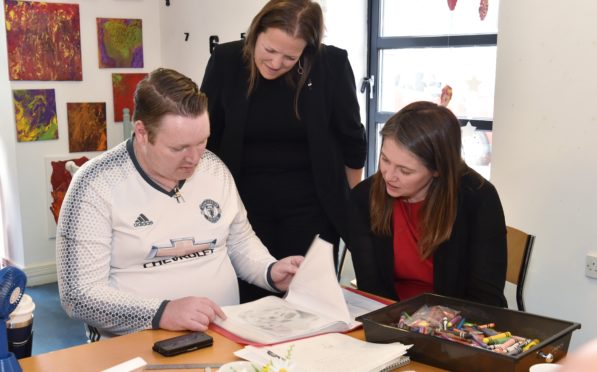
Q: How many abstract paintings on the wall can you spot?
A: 6